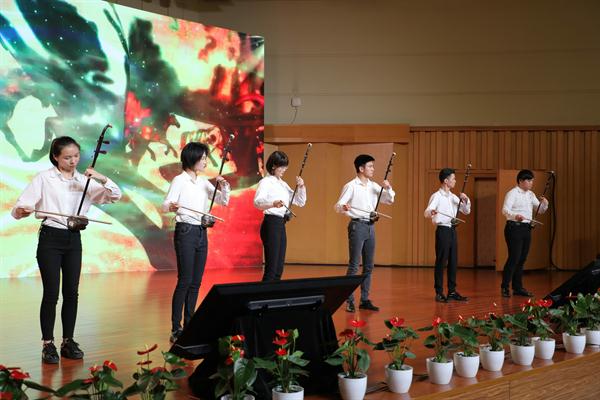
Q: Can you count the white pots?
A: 11